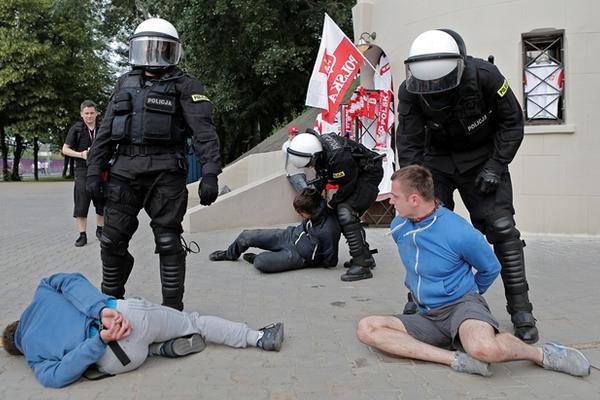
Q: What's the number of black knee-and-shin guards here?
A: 4